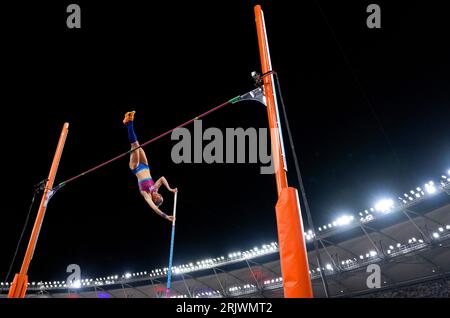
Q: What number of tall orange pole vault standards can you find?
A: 2